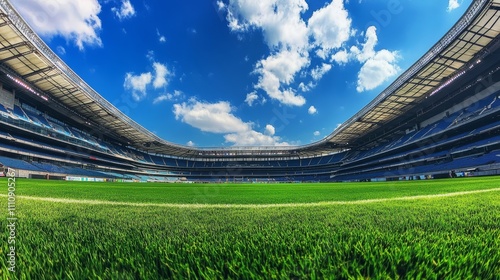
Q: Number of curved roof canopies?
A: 2